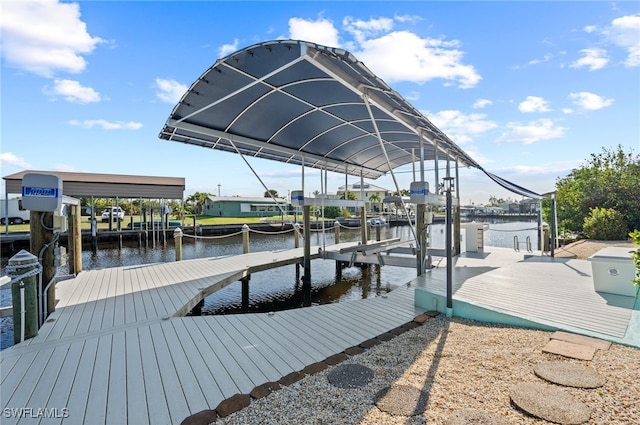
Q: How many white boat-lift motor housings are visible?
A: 3